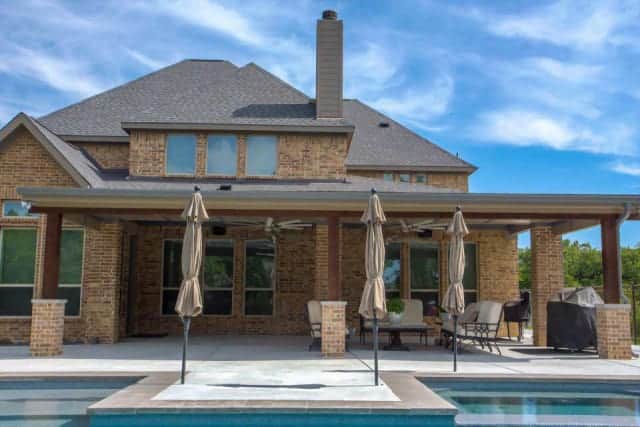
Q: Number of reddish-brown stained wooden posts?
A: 3